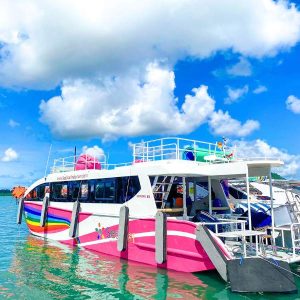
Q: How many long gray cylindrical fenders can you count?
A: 5